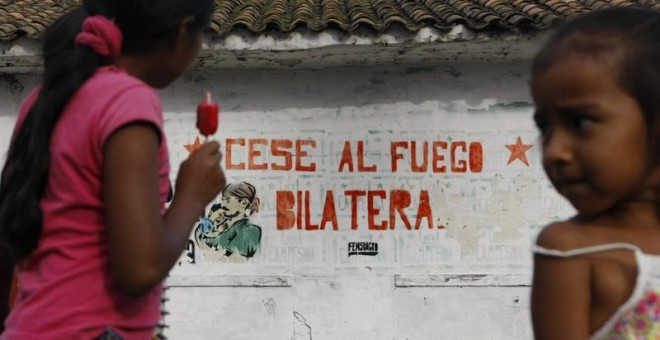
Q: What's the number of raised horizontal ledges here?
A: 2